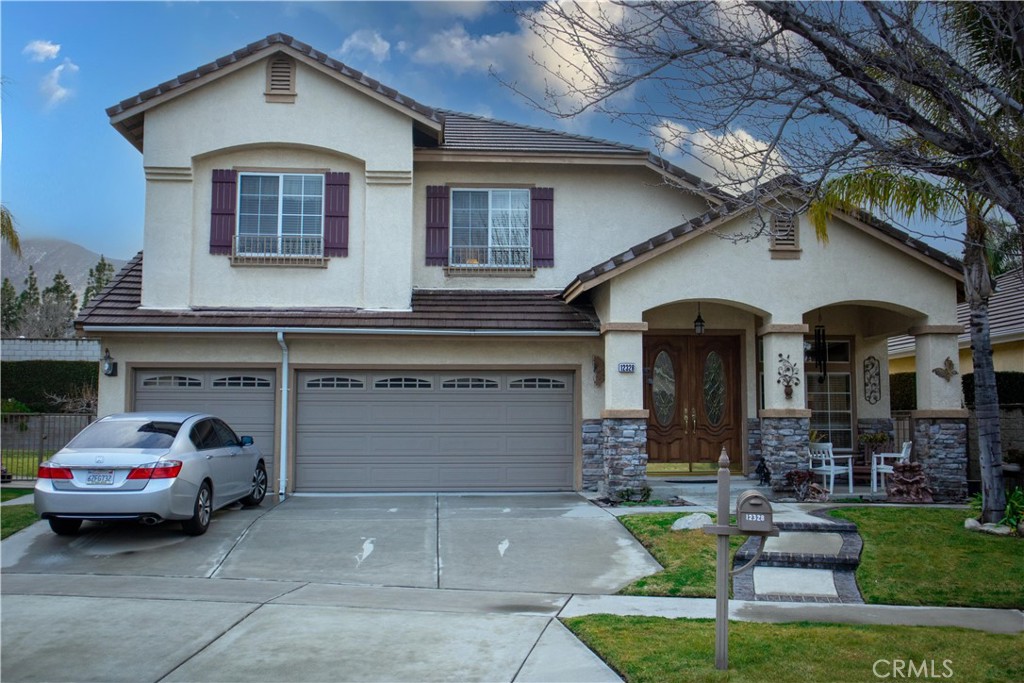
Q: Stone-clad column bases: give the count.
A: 3